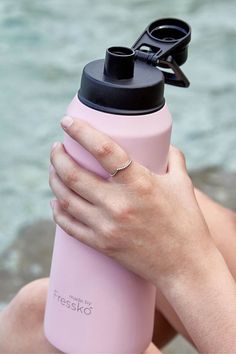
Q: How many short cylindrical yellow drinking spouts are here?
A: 0